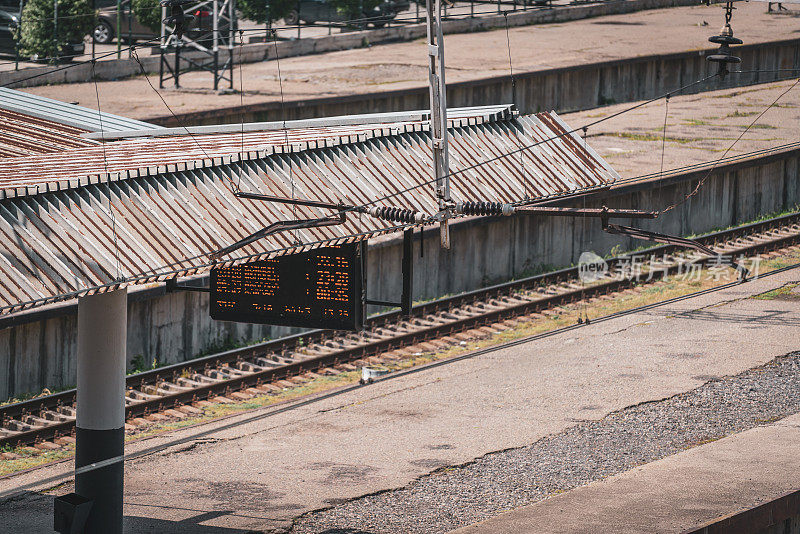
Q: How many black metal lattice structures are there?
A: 1